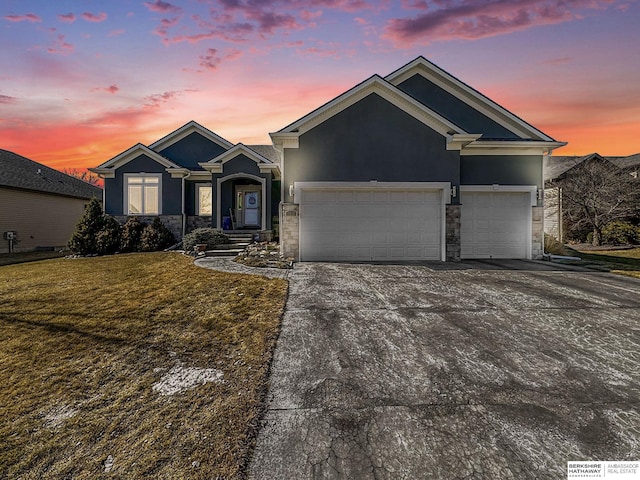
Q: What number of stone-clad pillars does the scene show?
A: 3